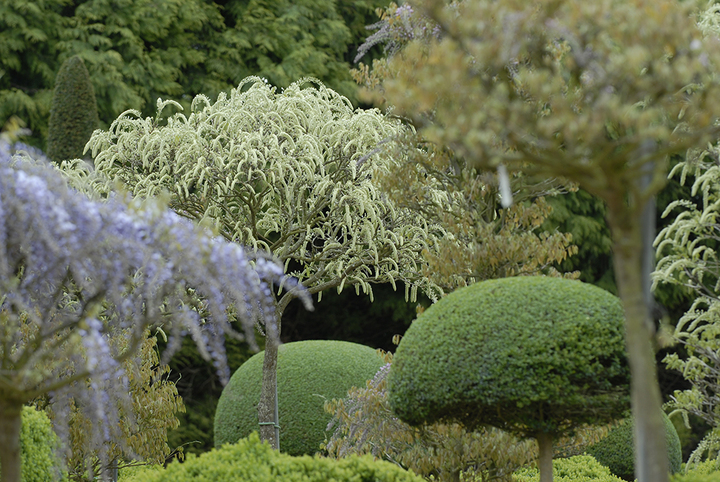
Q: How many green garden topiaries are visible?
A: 4